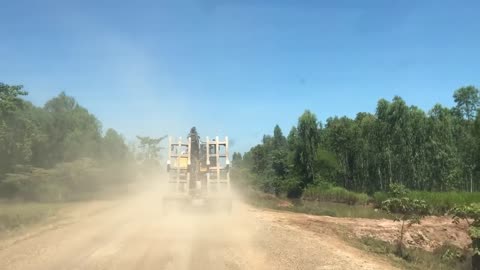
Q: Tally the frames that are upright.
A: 2